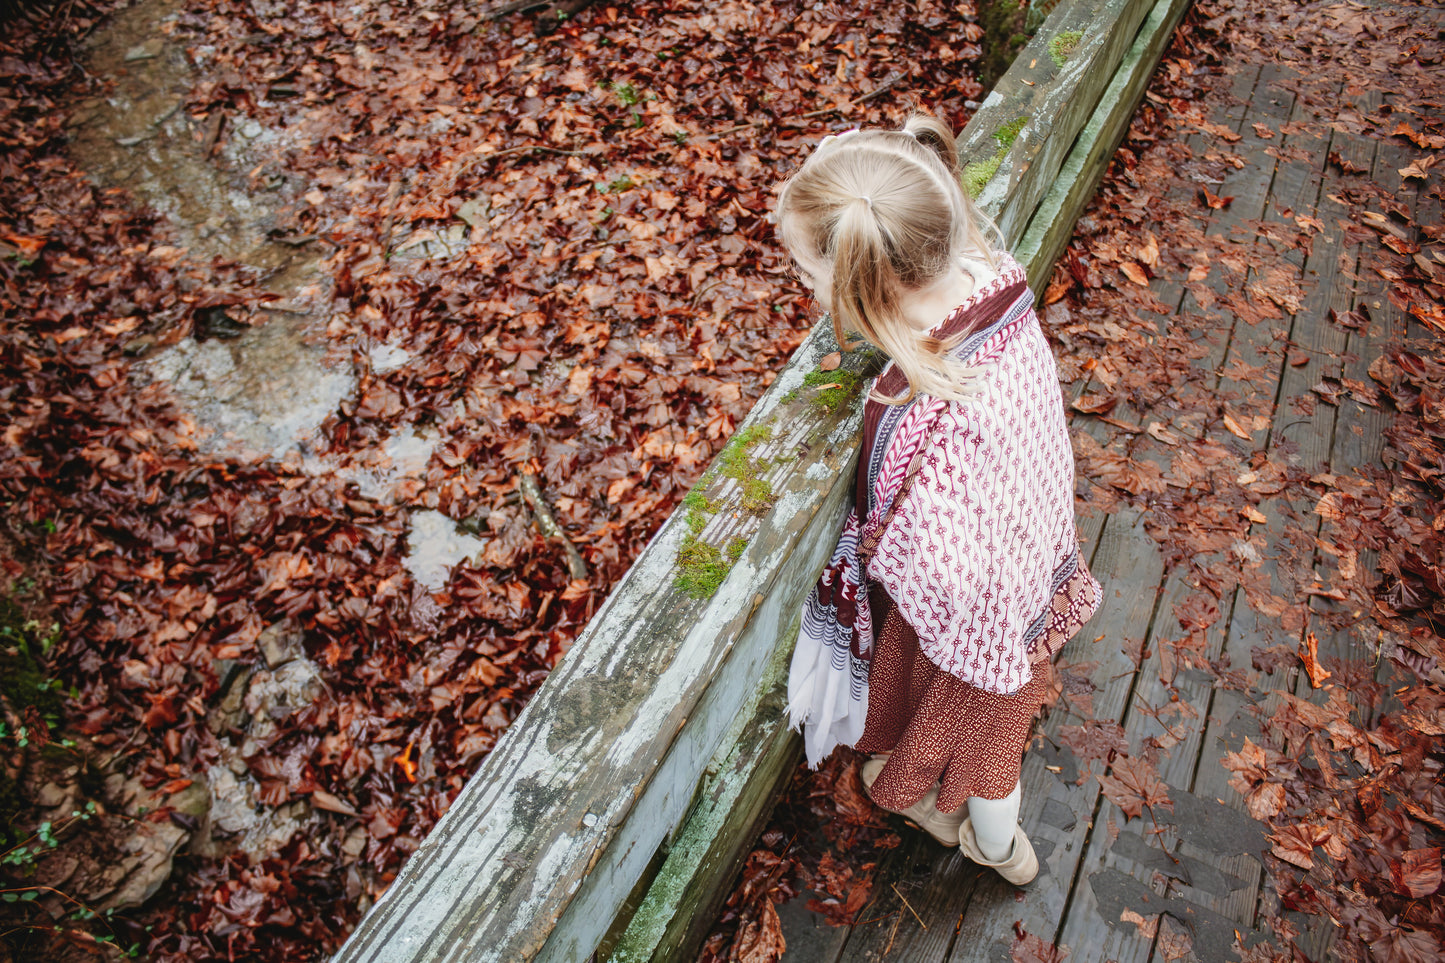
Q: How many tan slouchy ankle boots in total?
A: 2